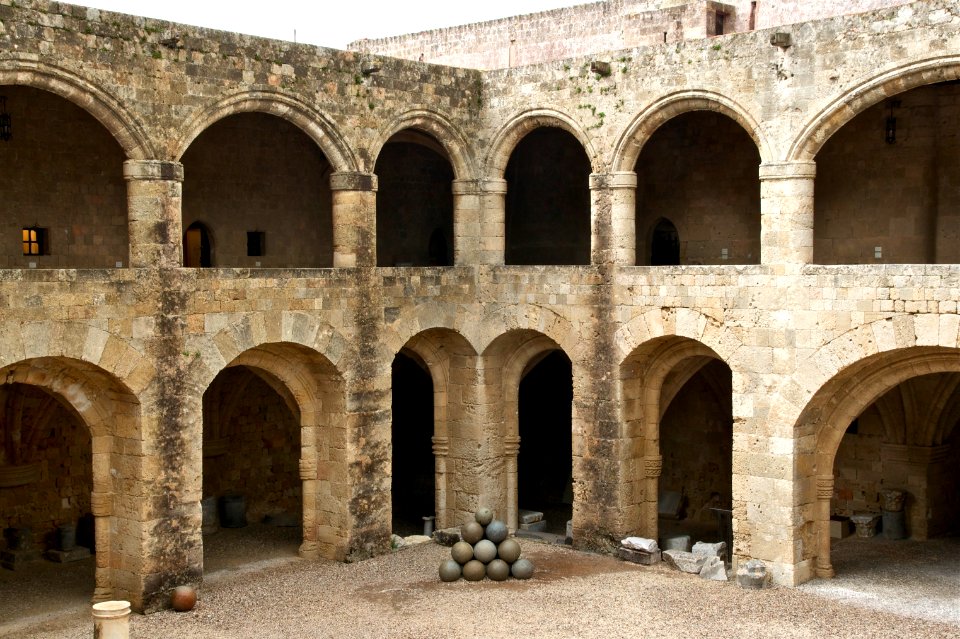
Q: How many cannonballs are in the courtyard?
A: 11